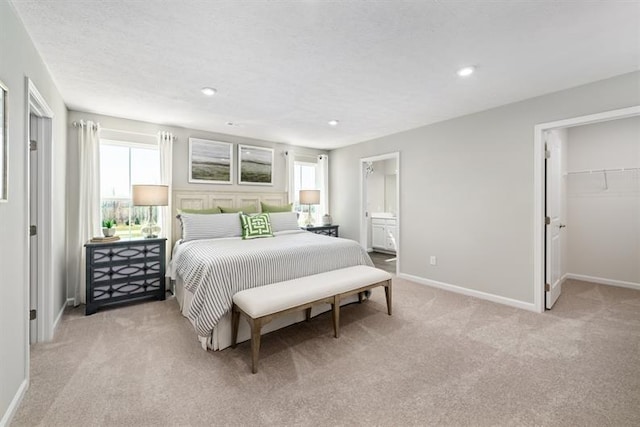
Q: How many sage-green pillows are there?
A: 3